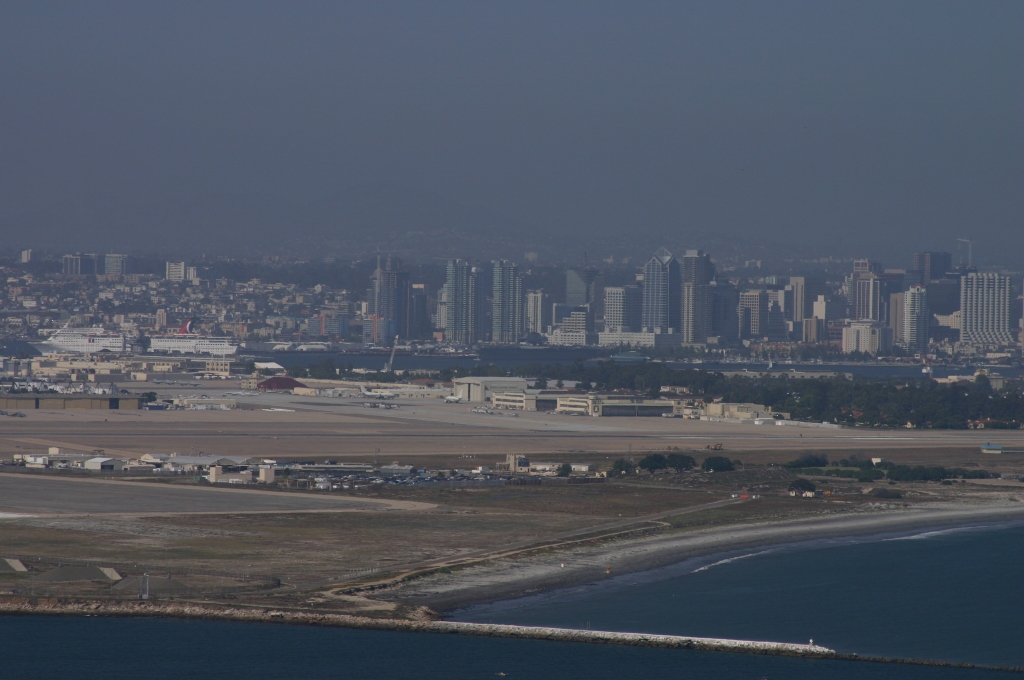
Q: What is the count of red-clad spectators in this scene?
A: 0